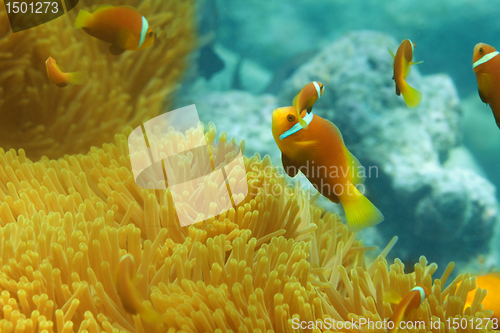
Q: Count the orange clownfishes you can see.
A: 8